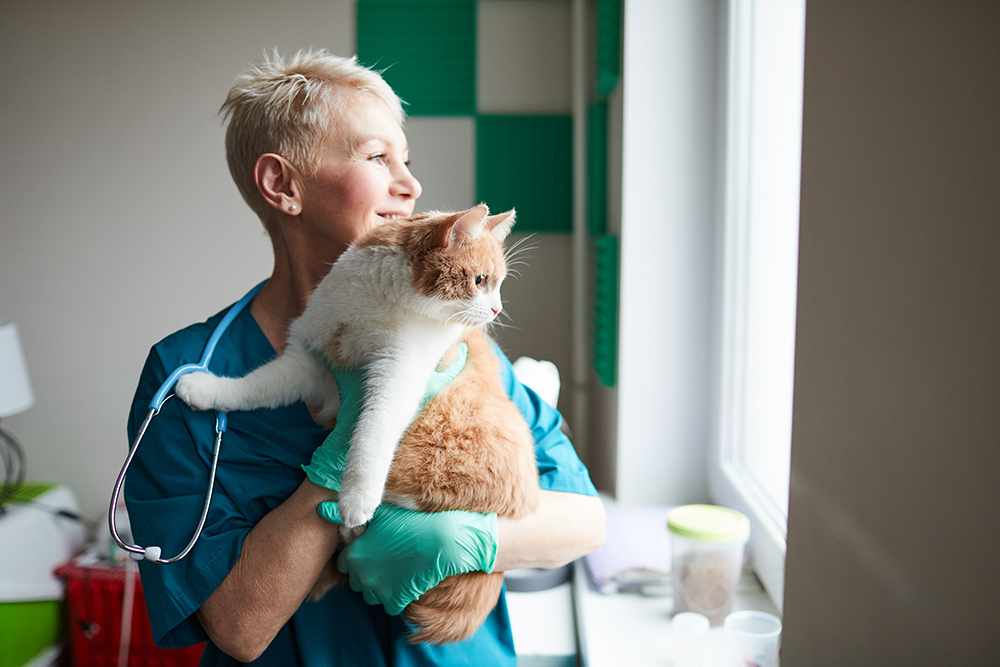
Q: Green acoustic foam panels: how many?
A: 5